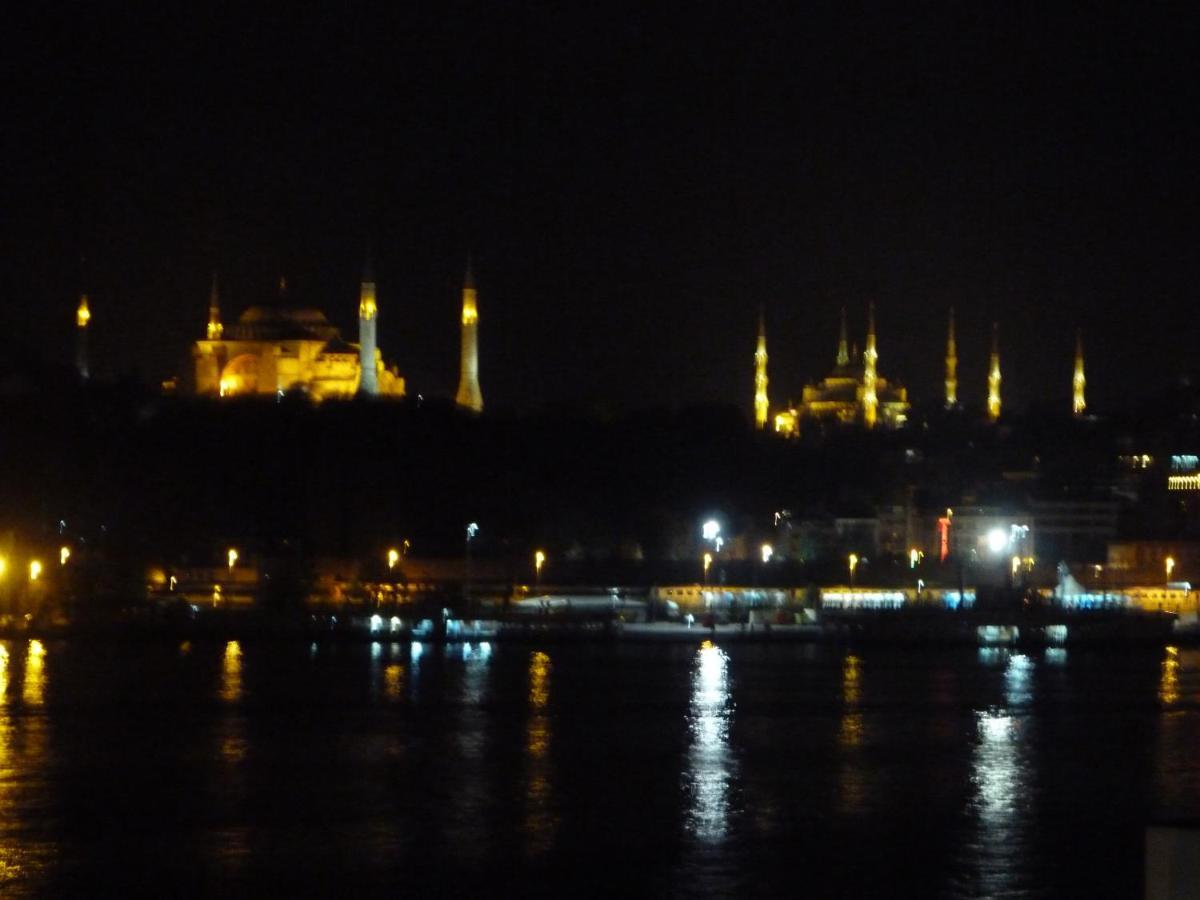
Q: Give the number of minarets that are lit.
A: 10